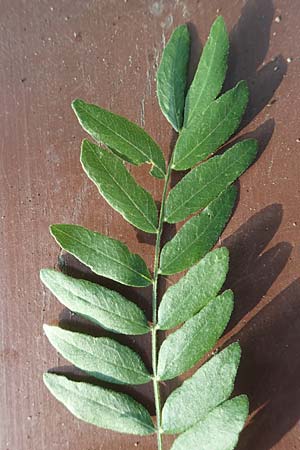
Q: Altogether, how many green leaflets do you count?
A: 15